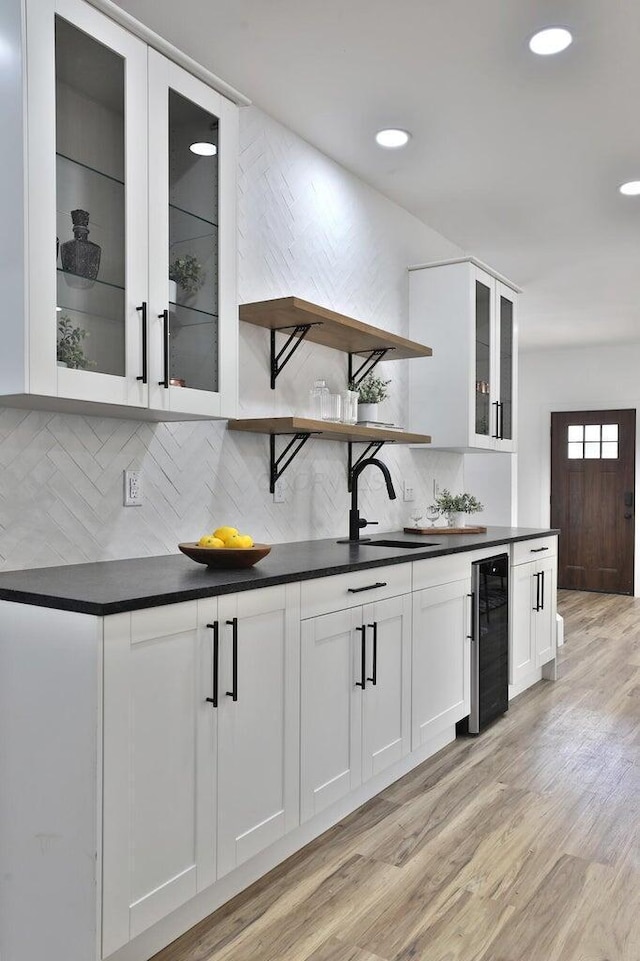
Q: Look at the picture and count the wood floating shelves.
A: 2